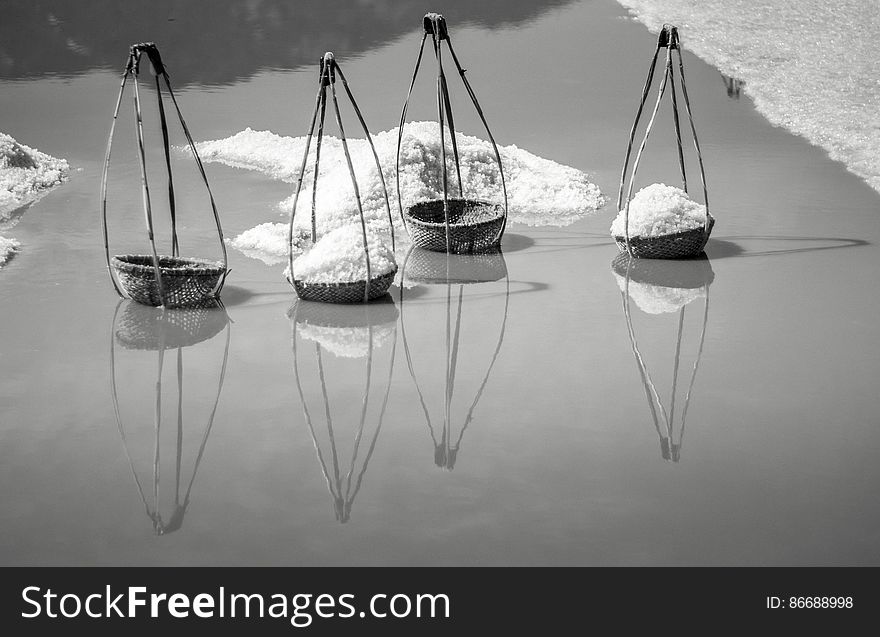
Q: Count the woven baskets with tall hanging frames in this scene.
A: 4